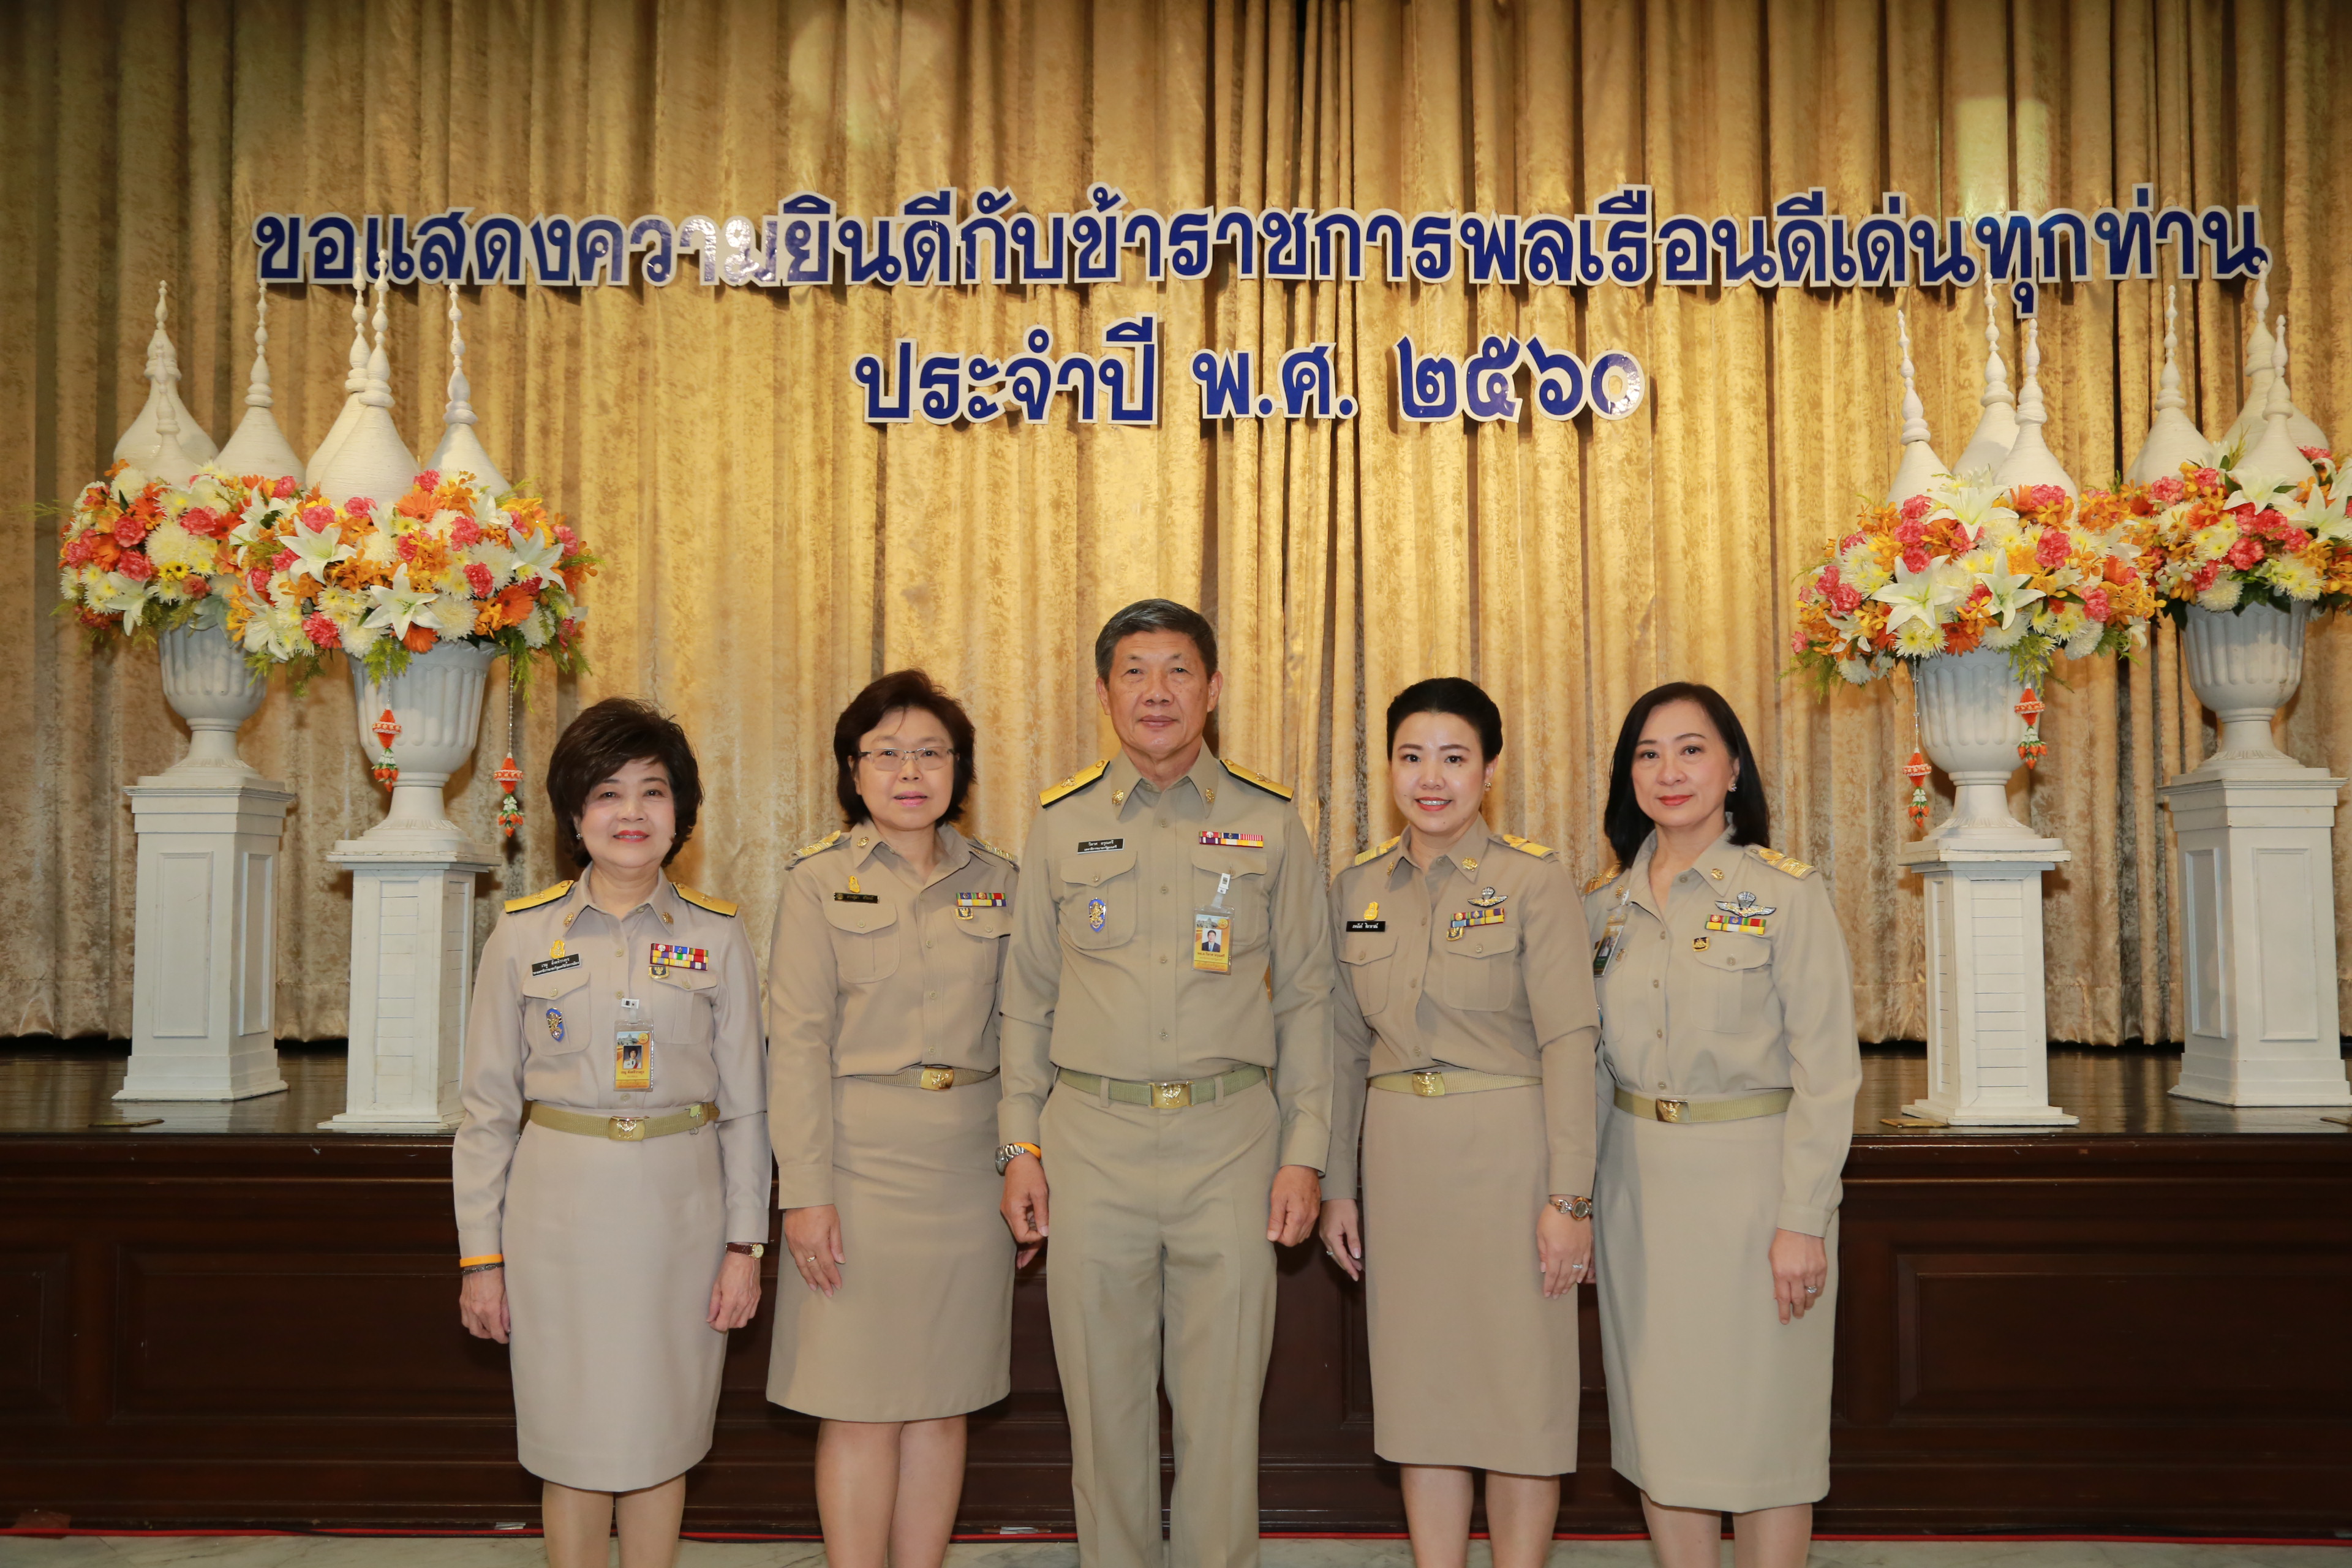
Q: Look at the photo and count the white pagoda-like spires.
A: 12